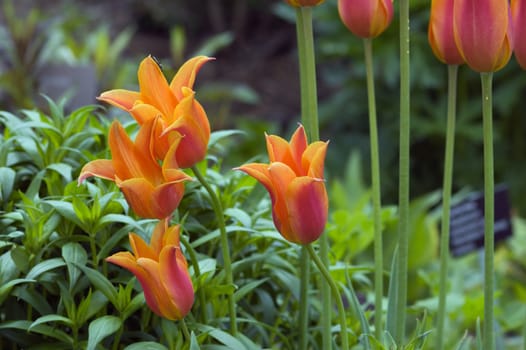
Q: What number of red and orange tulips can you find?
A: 9